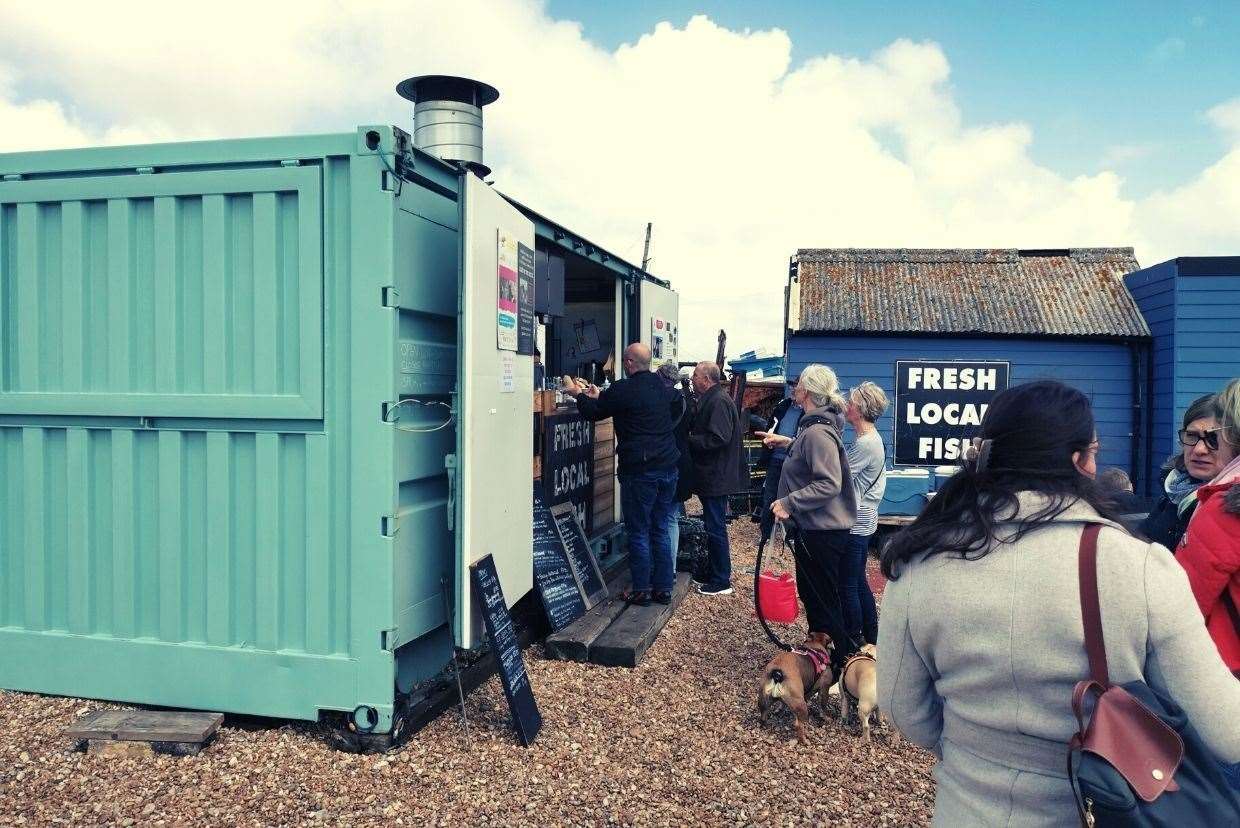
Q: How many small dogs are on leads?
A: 2